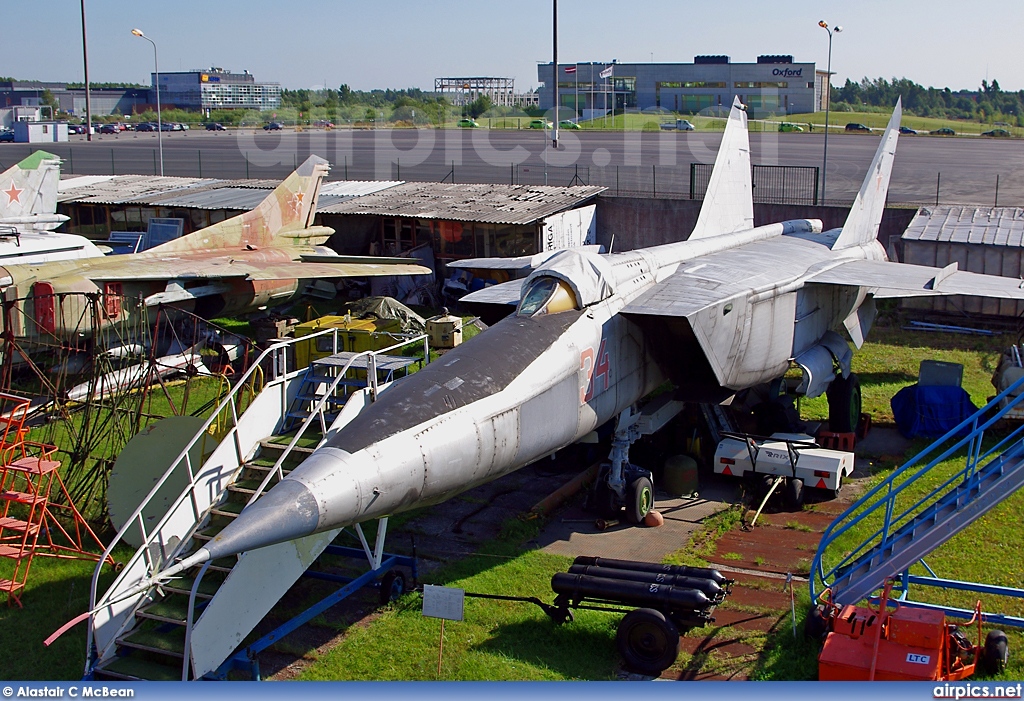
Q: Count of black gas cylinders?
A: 3